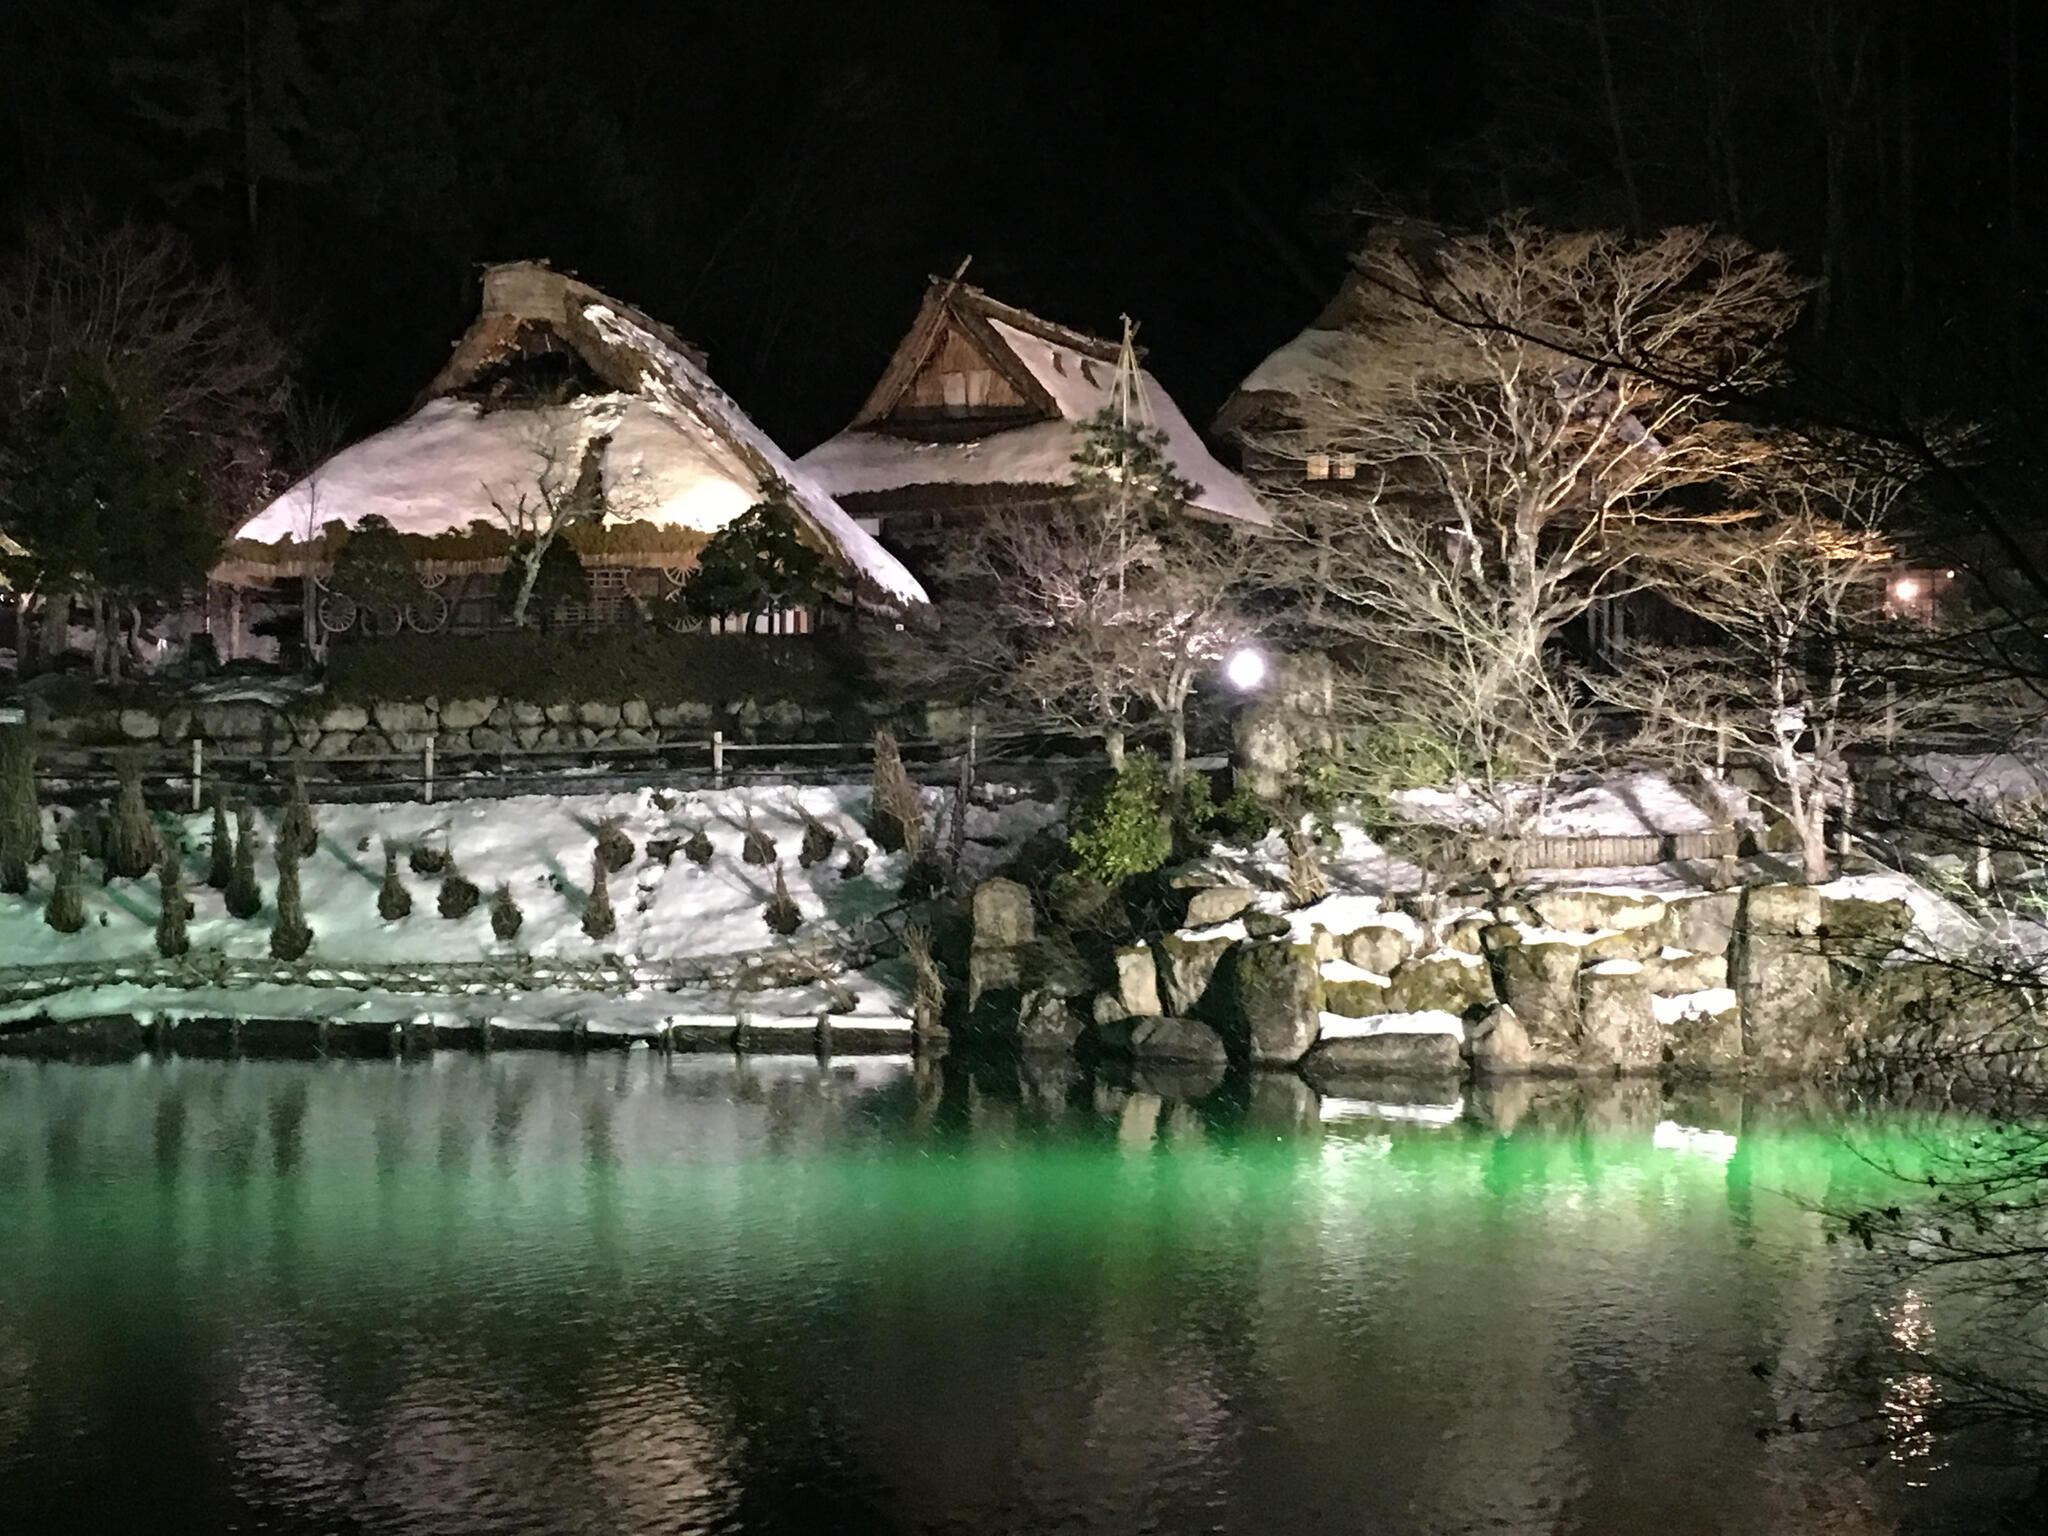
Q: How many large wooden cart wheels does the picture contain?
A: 7